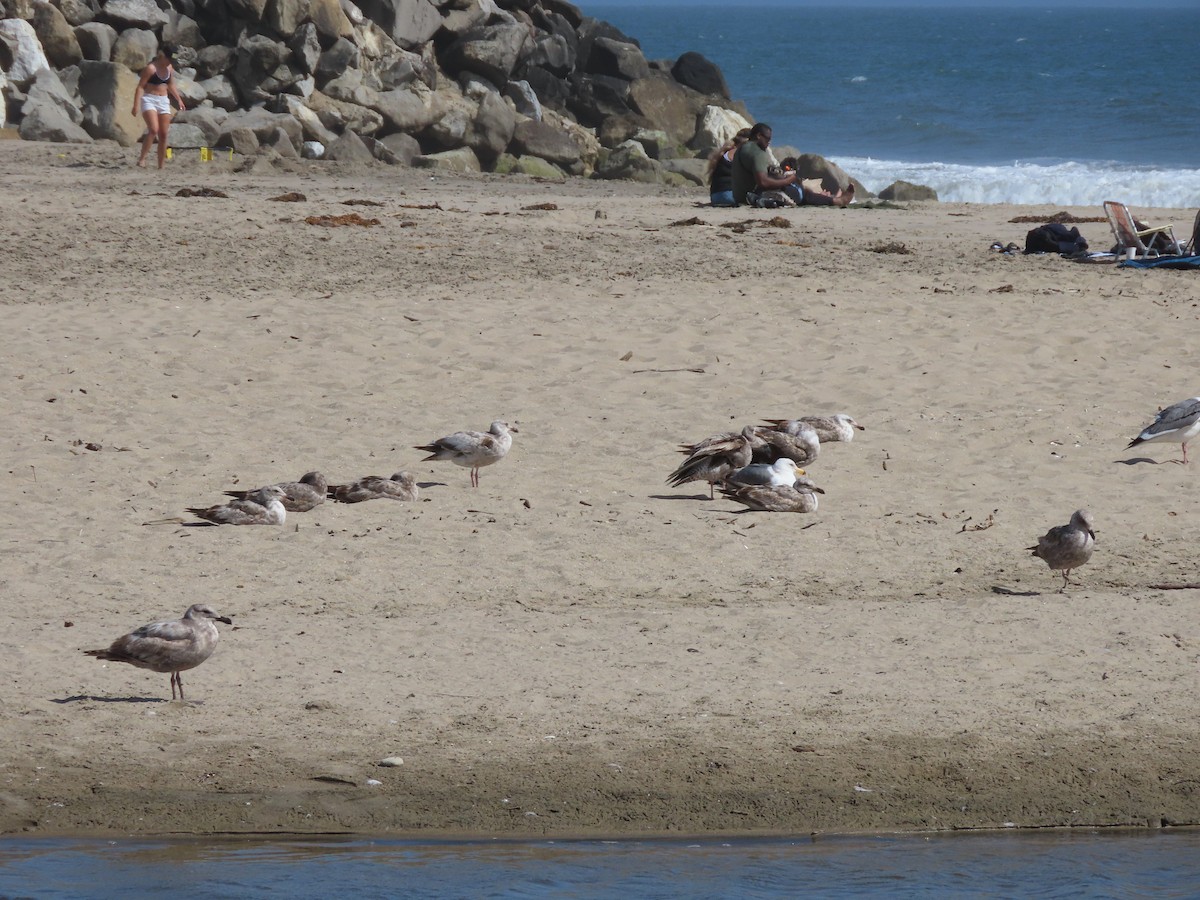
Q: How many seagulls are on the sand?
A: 12